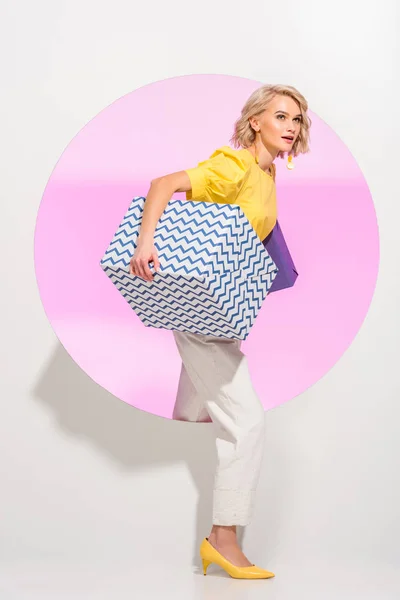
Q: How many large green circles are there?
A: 0